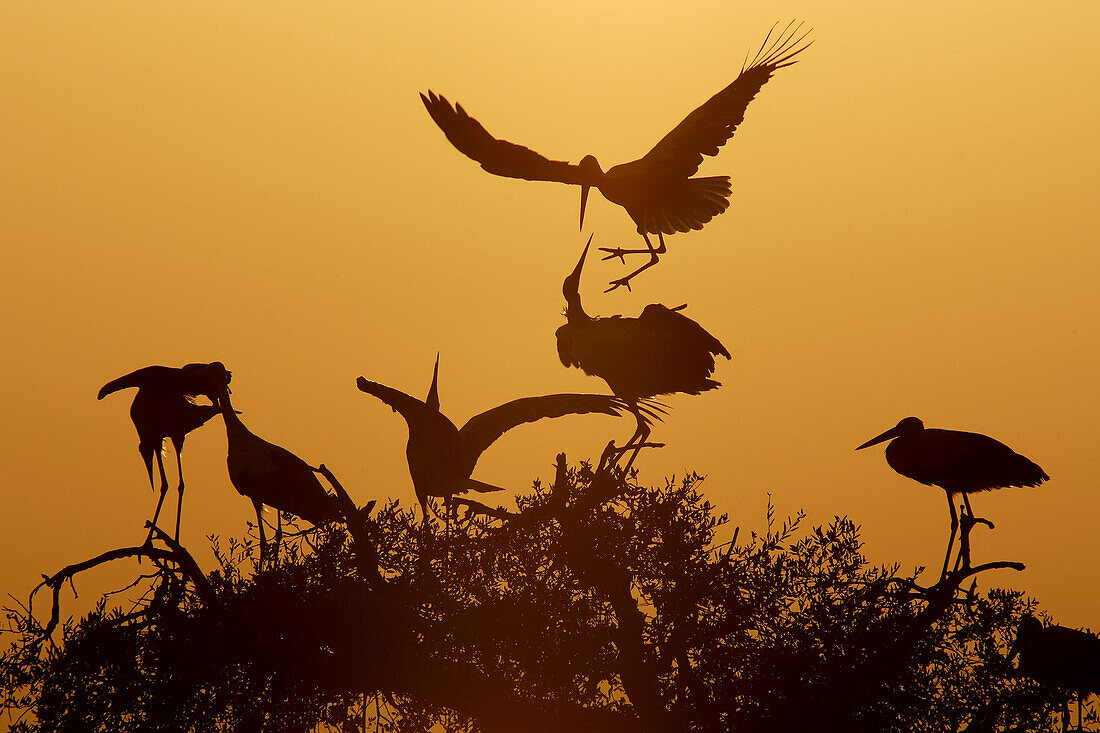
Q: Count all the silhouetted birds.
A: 7